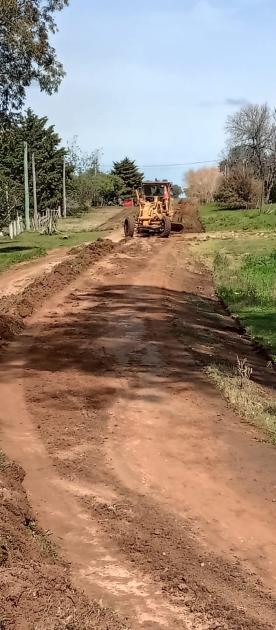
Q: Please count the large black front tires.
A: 2